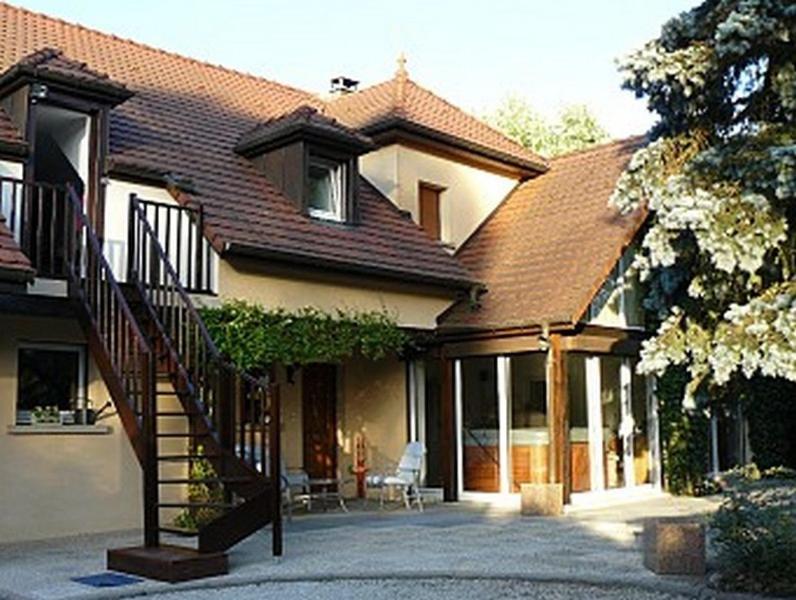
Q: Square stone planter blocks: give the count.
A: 2